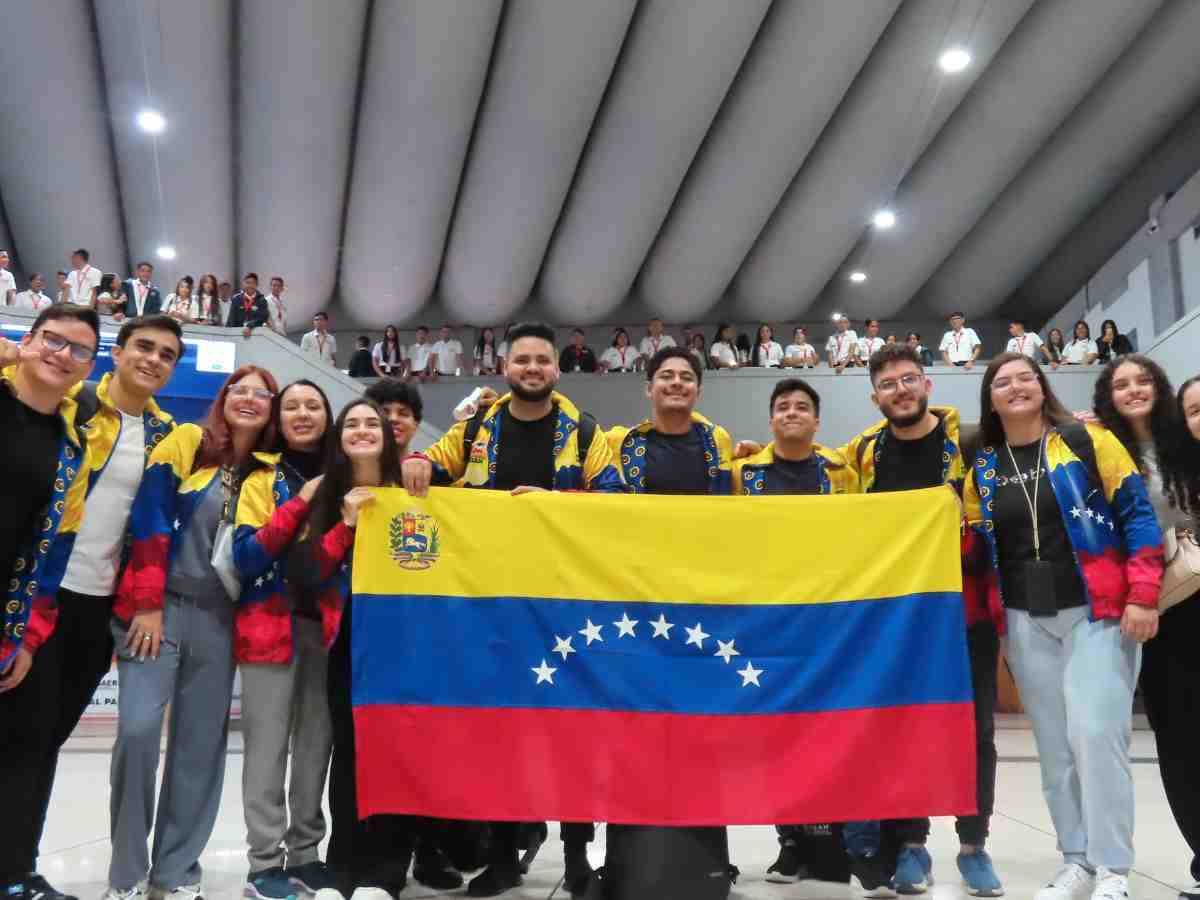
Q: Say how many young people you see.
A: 13